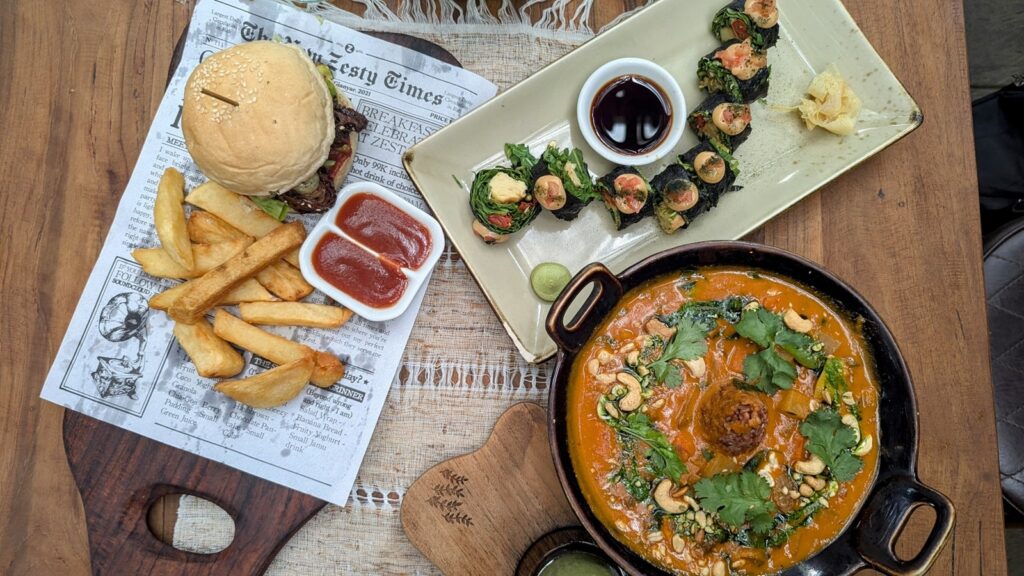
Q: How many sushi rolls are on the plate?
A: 8